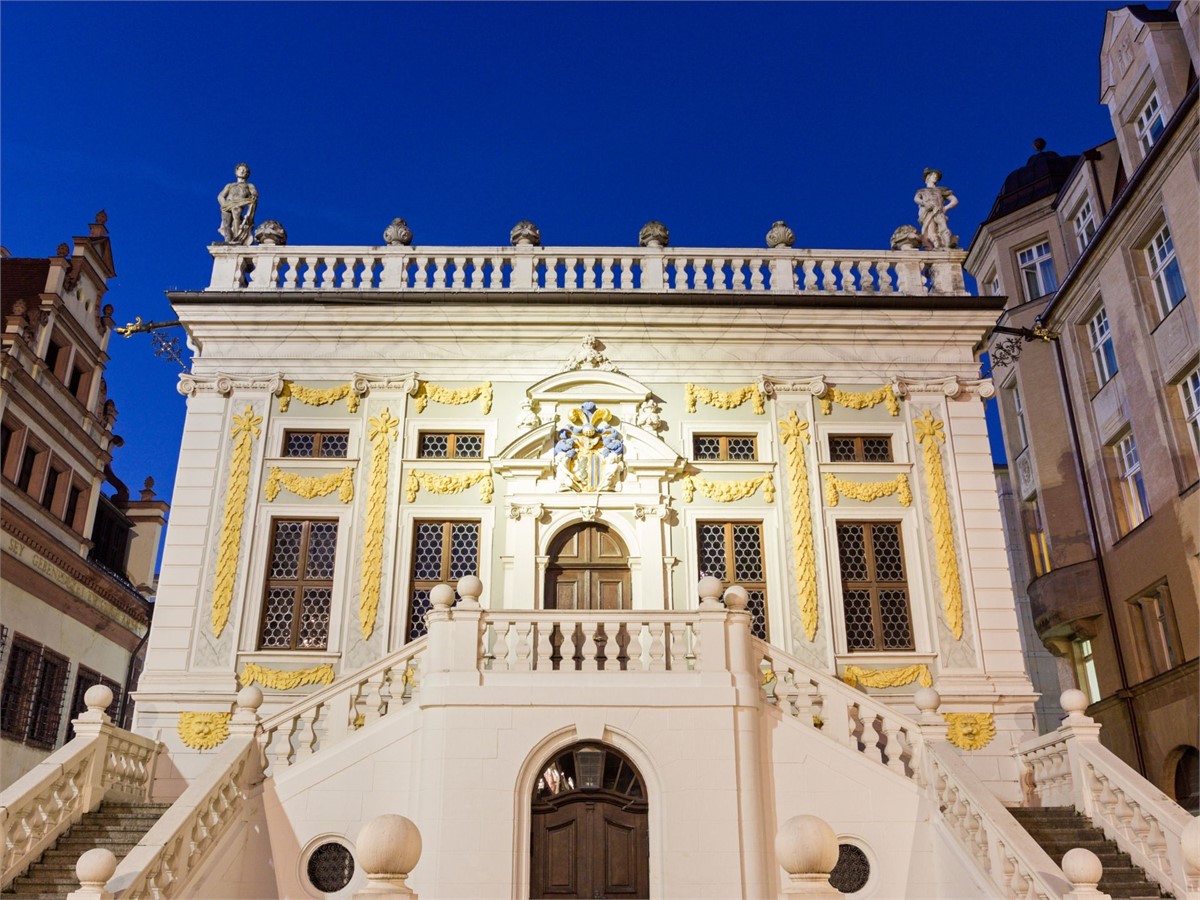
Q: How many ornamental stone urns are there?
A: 6